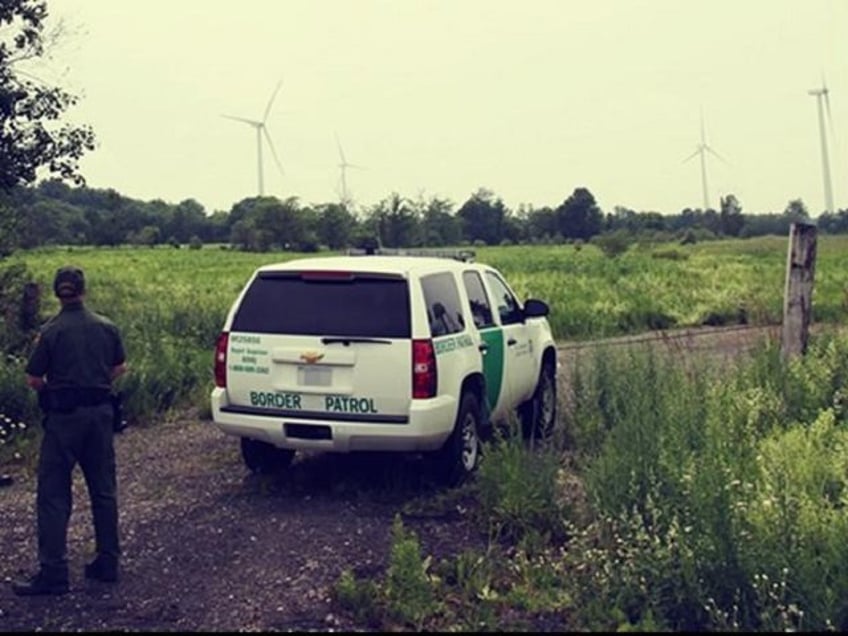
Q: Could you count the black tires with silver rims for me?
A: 2